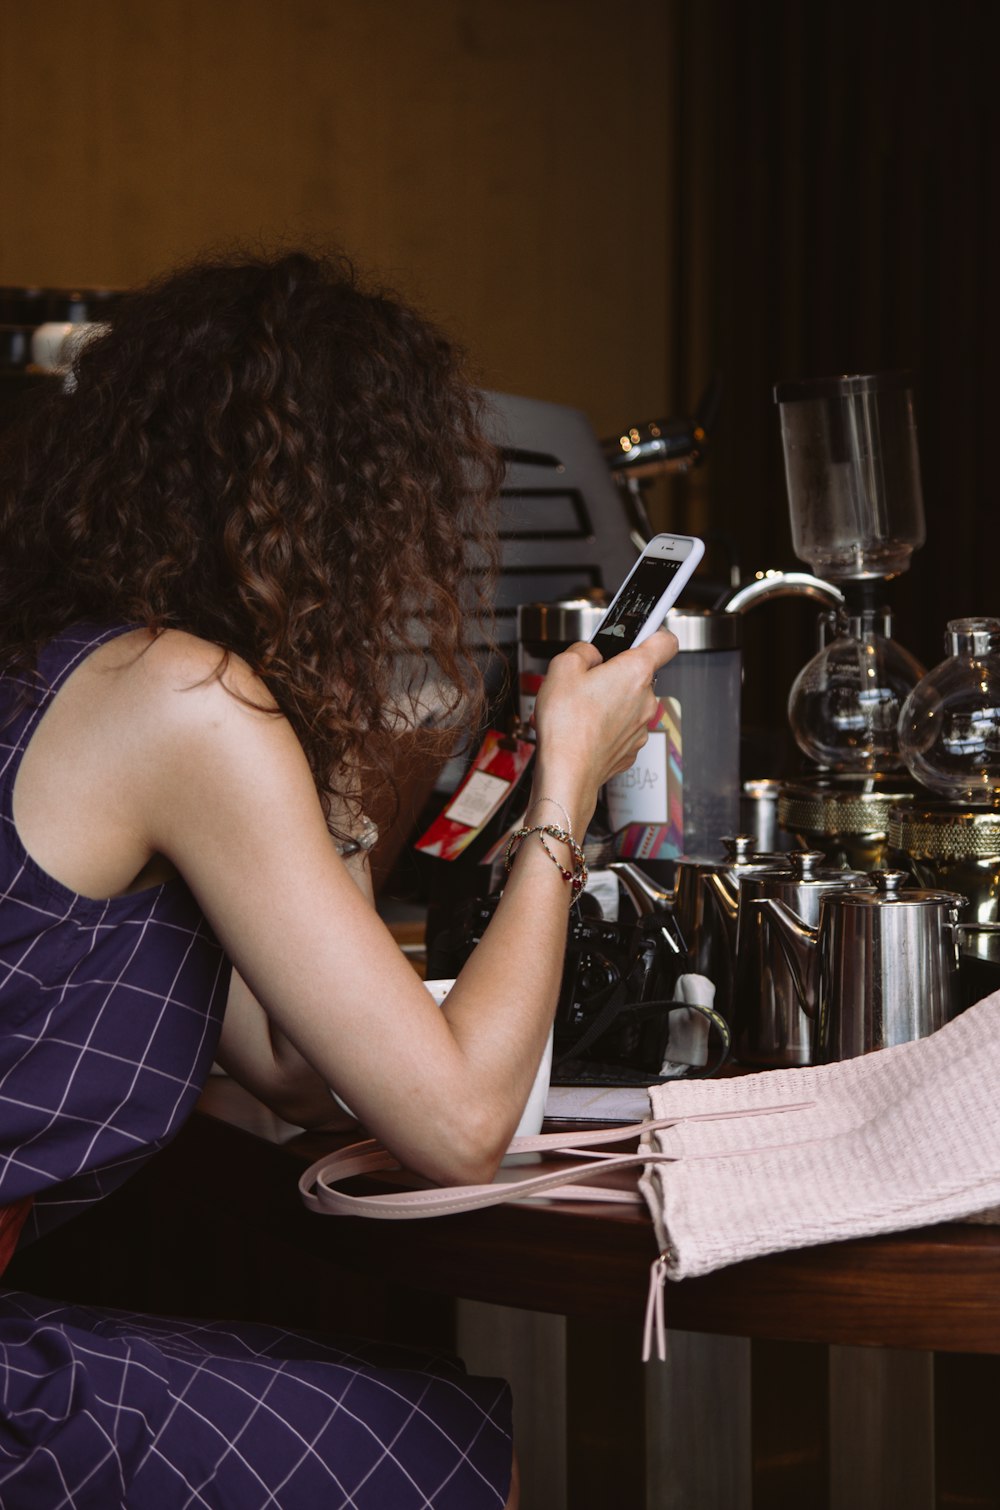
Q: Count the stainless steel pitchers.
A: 3